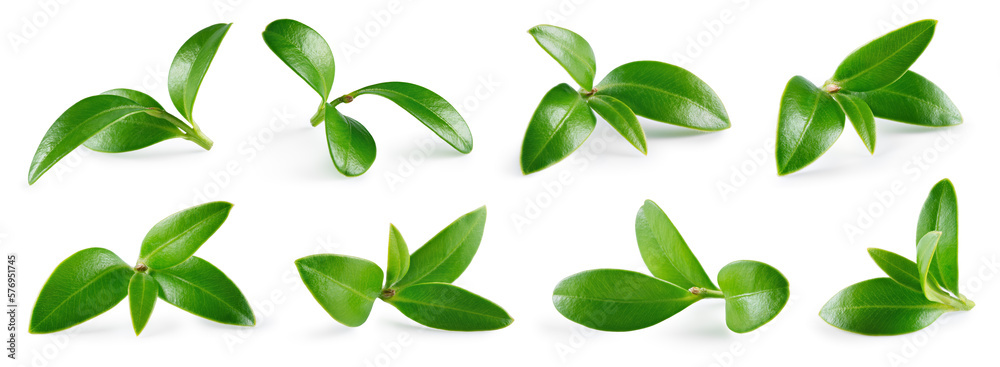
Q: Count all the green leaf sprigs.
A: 8